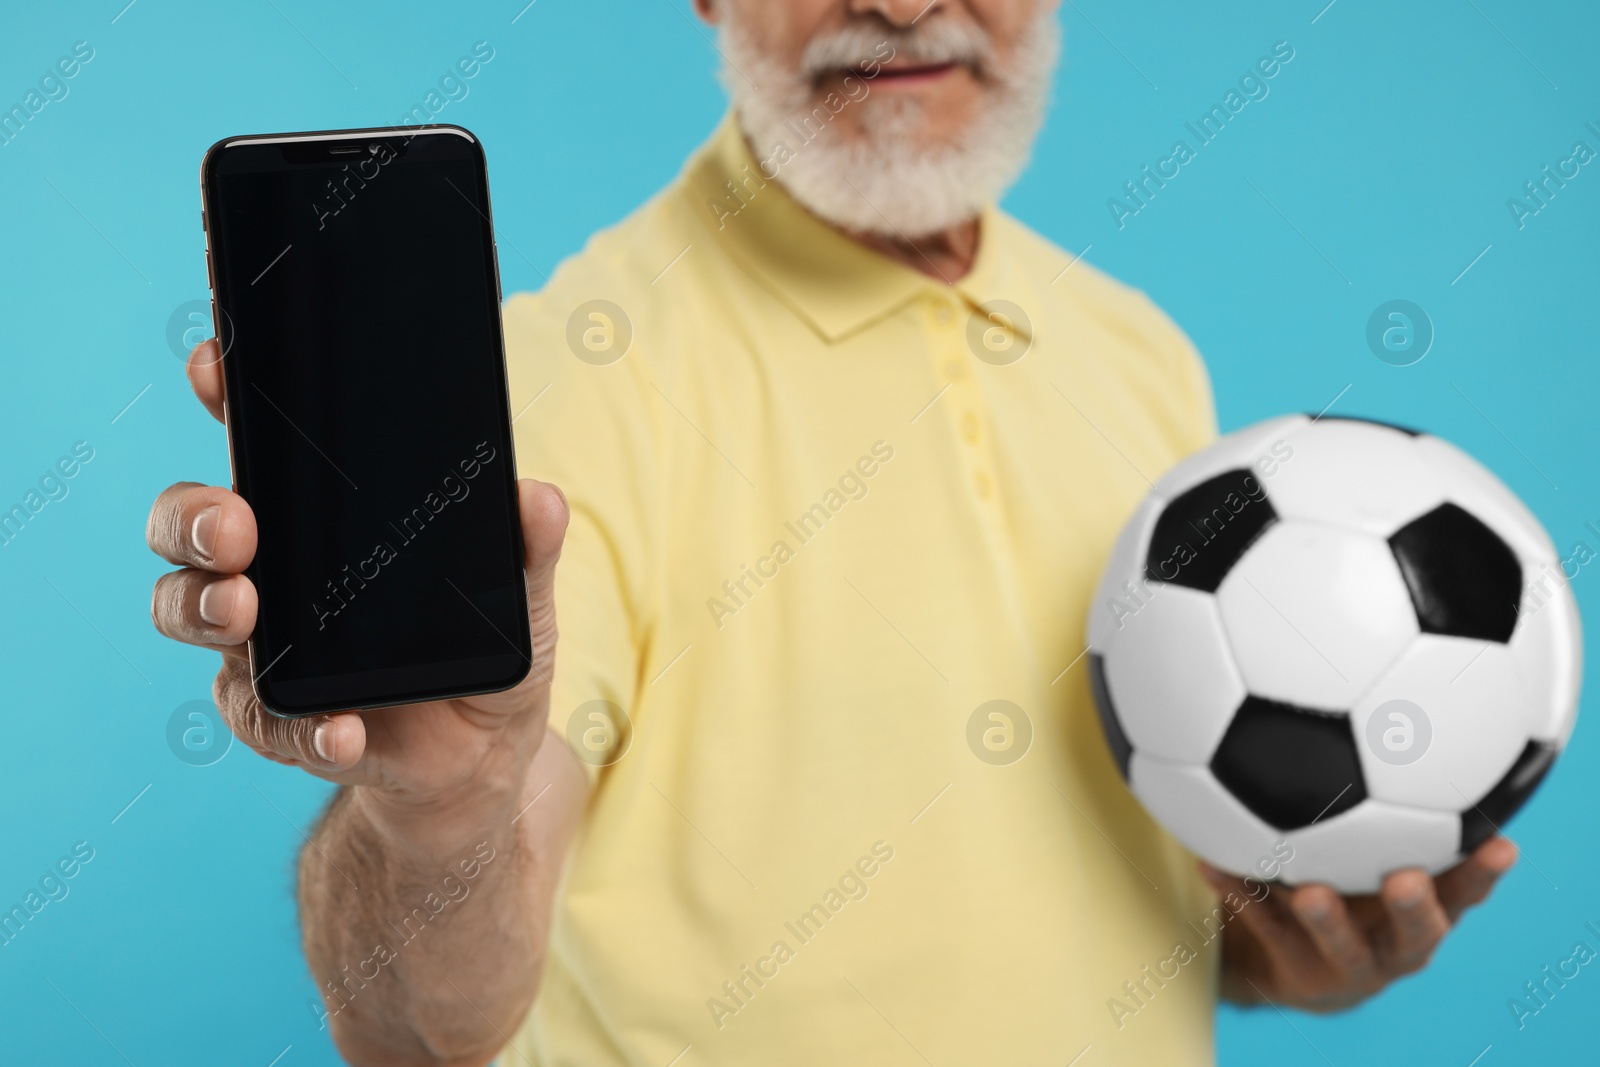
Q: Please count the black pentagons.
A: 6